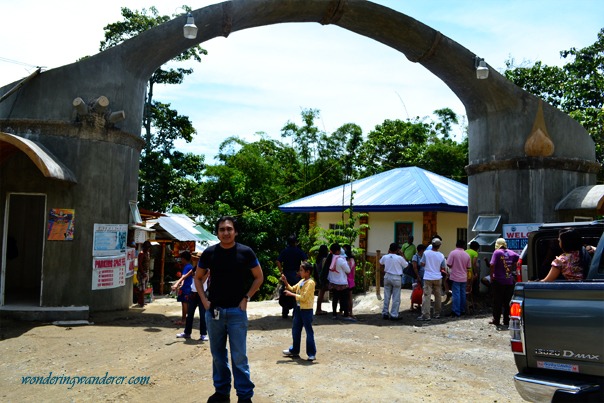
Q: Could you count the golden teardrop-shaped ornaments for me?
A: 1